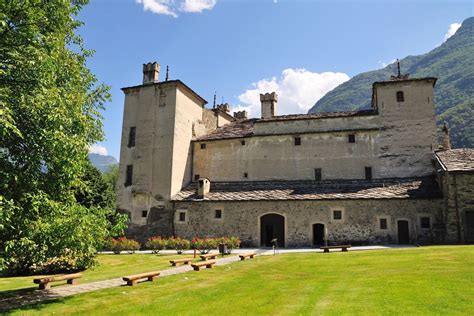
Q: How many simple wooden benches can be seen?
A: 7